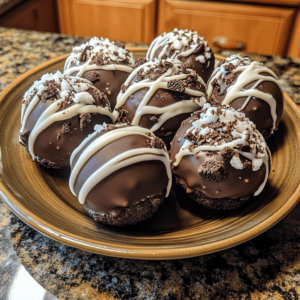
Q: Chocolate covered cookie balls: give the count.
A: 7